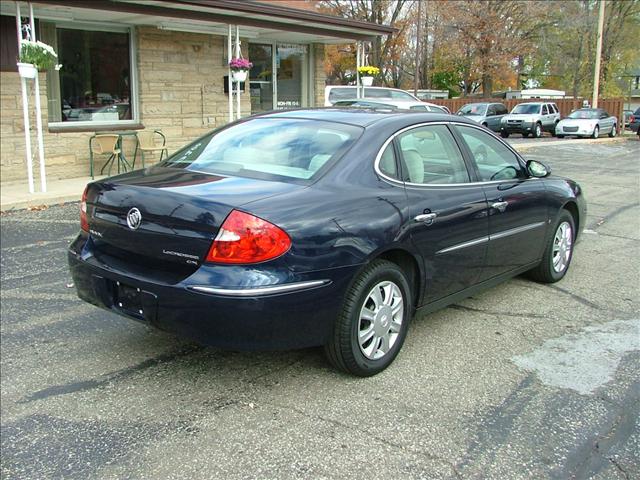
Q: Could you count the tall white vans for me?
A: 1